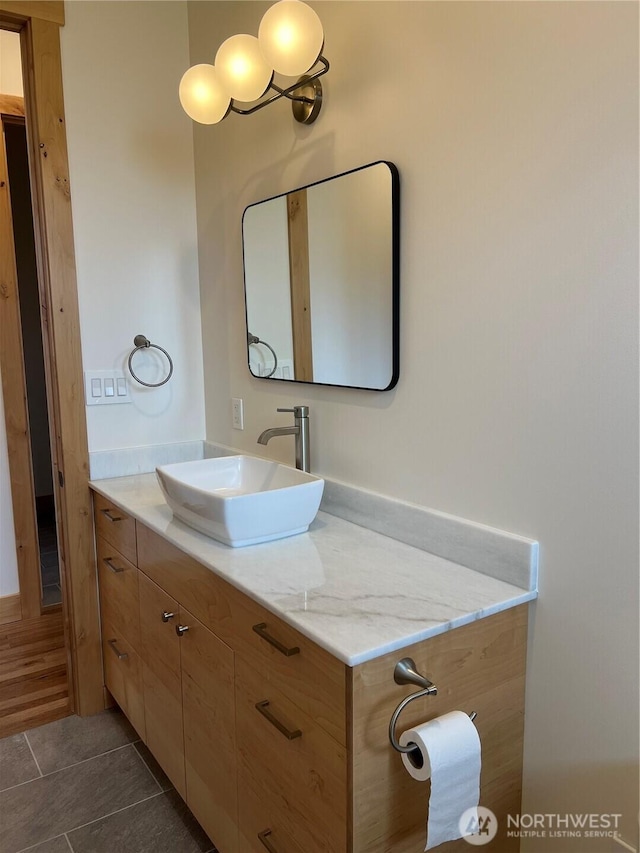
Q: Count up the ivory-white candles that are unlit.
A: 0